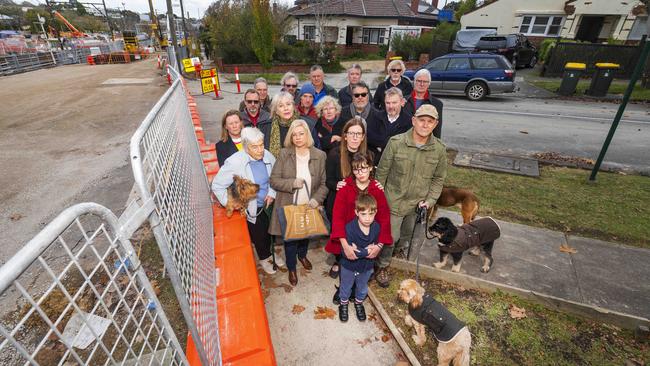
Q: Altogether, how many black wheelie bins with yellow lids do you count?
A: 2